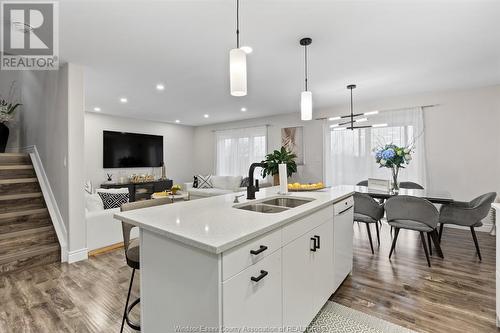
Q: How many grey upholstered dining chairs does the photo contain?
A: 5